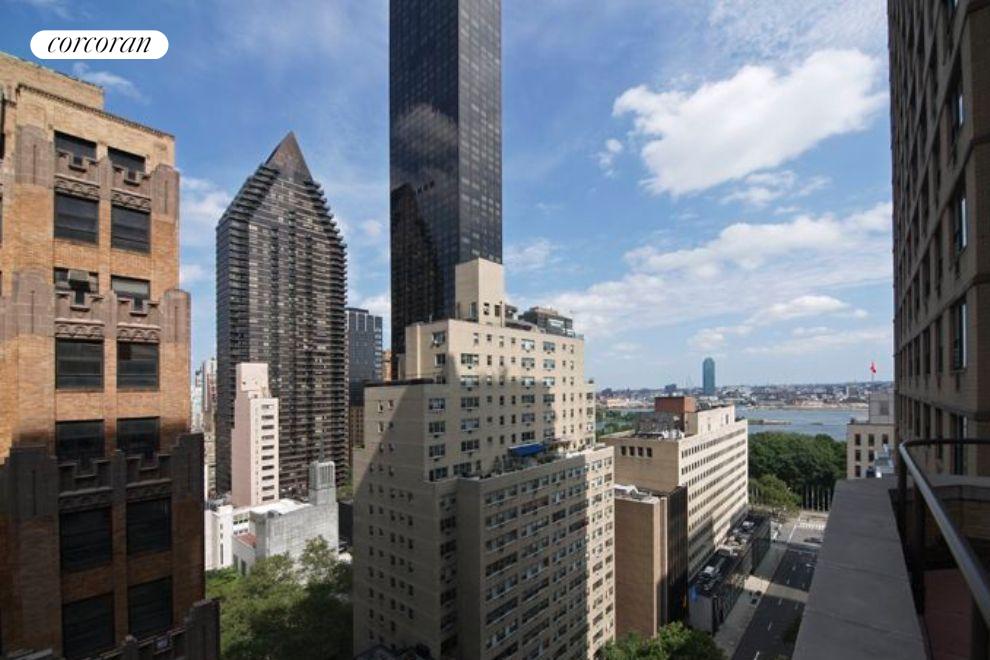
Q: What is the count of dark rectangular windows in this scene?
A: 14